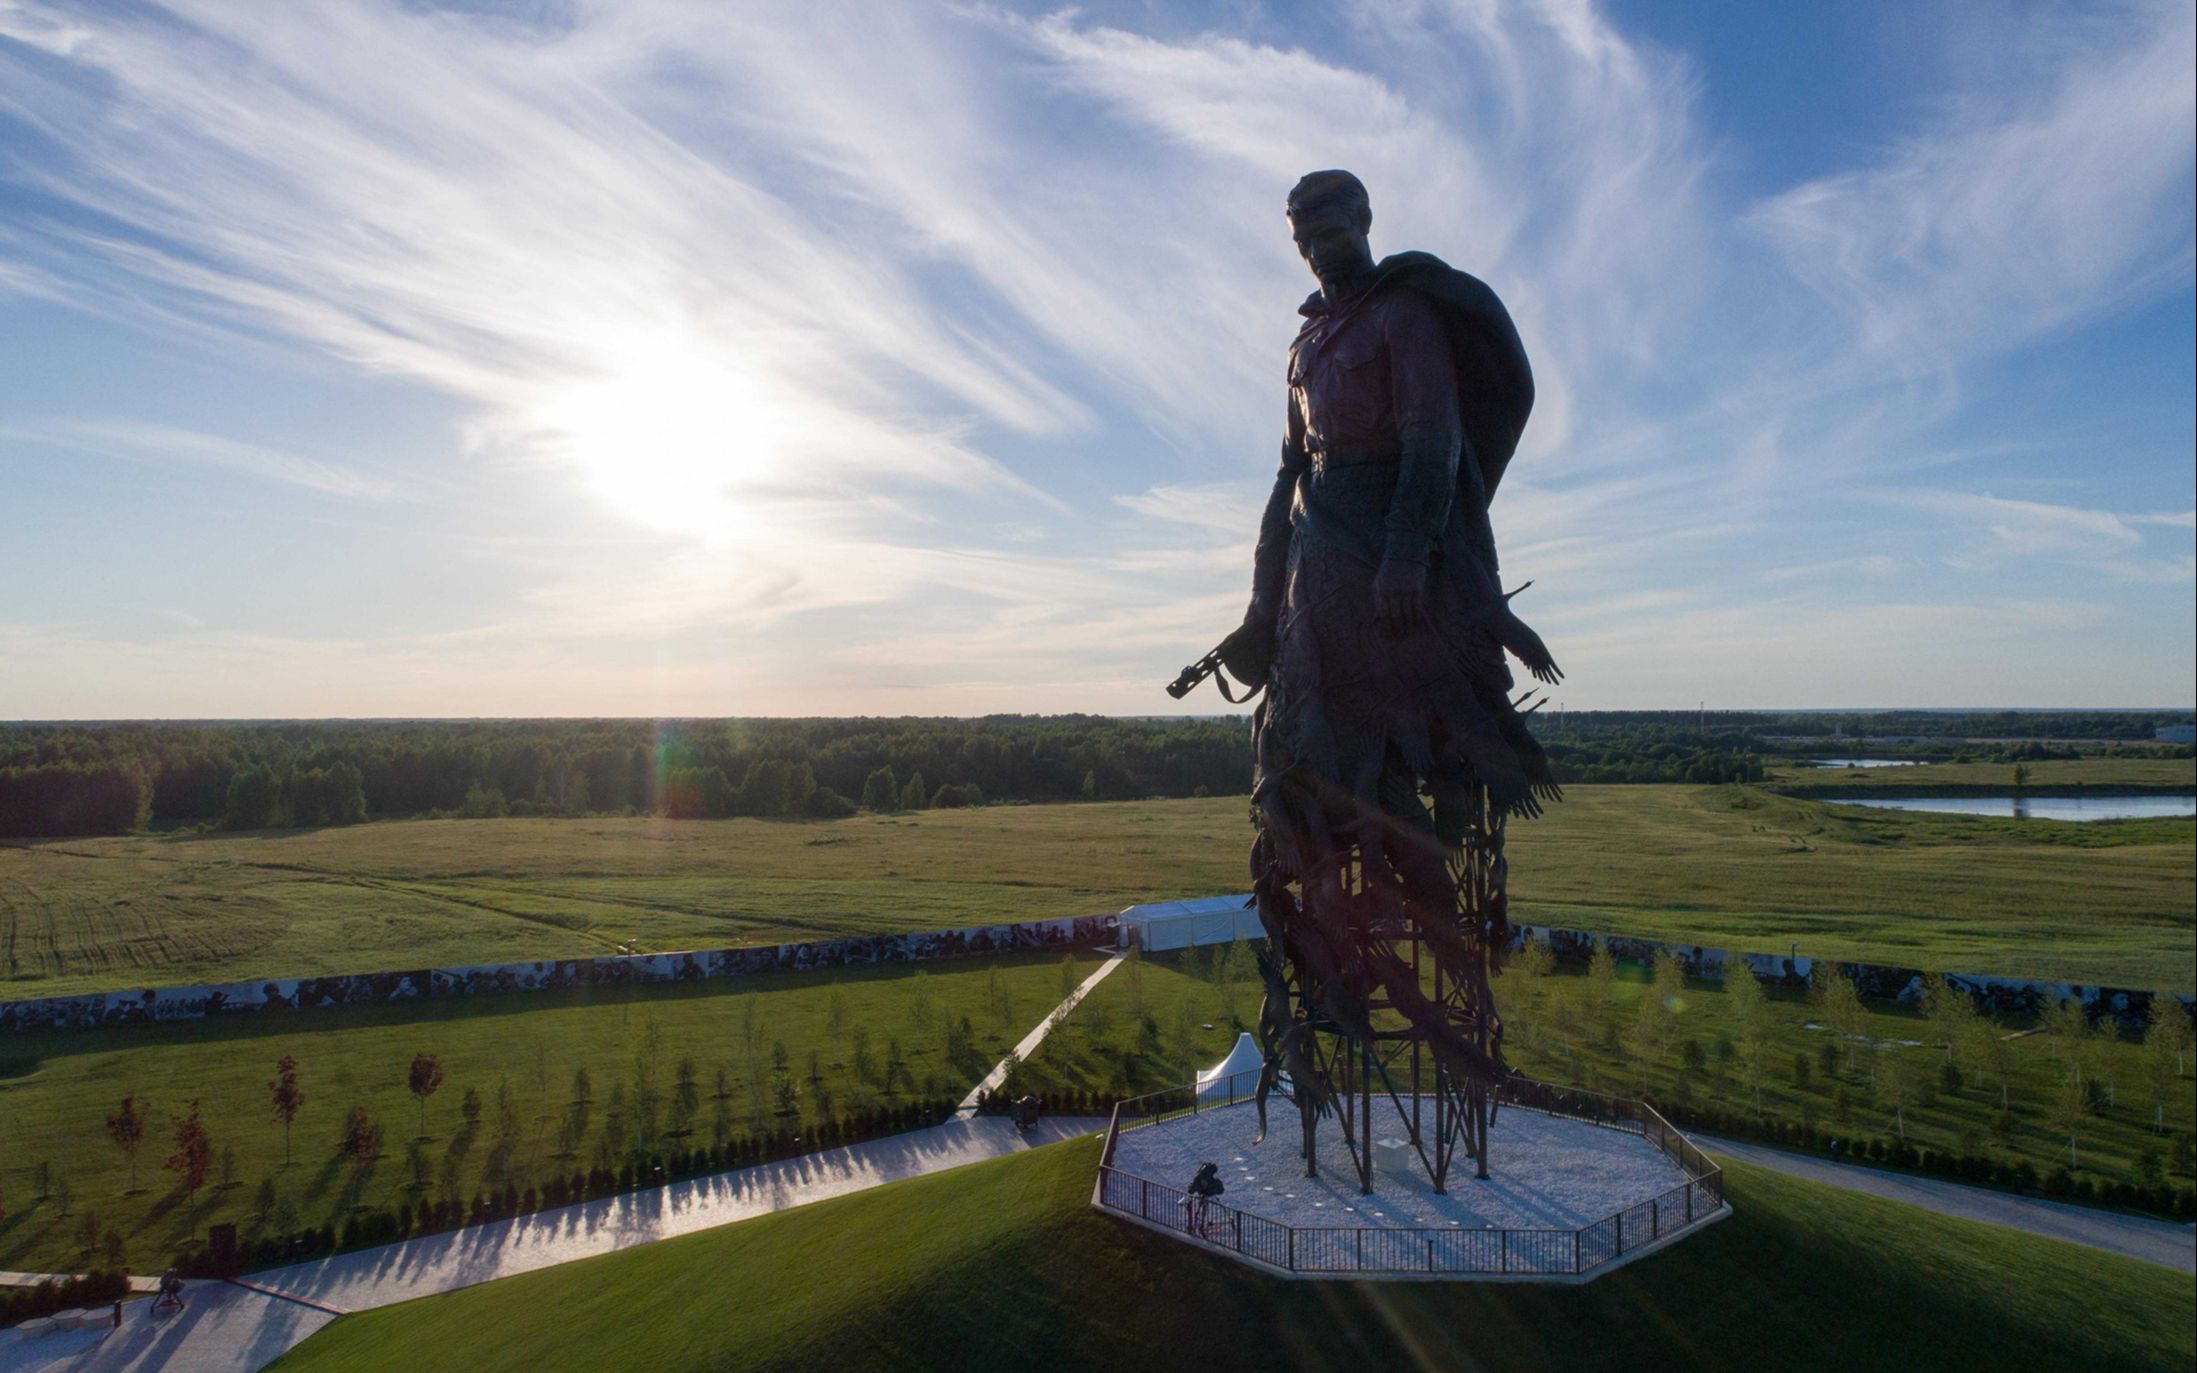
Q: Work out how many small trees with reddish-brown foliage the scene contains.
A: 5